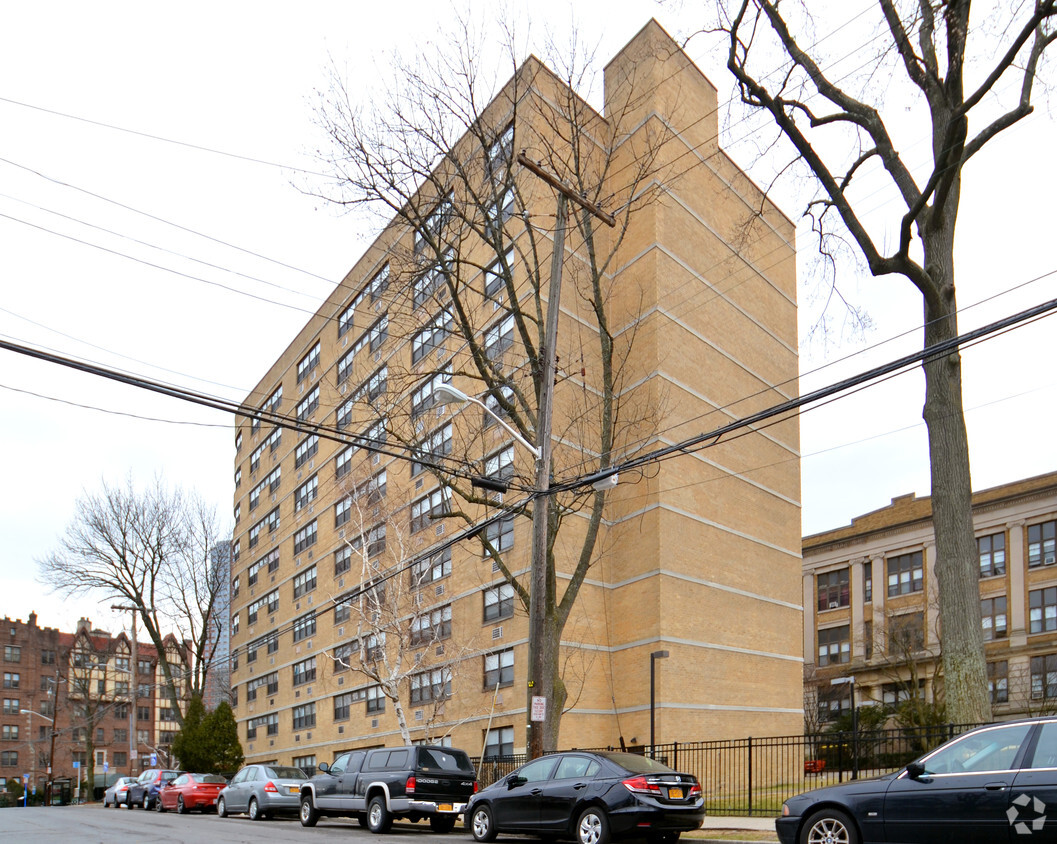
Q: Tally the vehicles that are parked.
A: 7